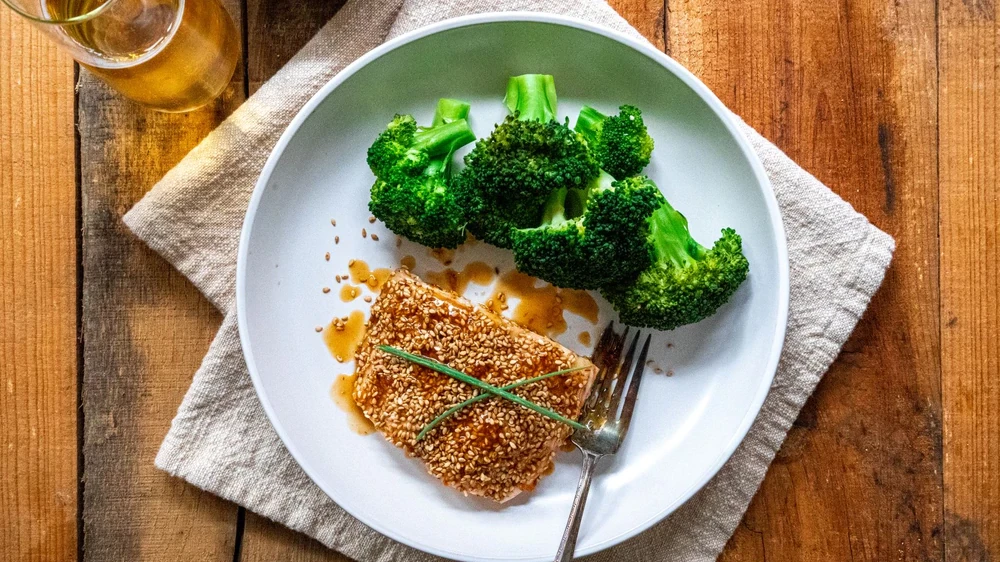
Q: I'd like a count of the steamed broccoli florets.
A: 5